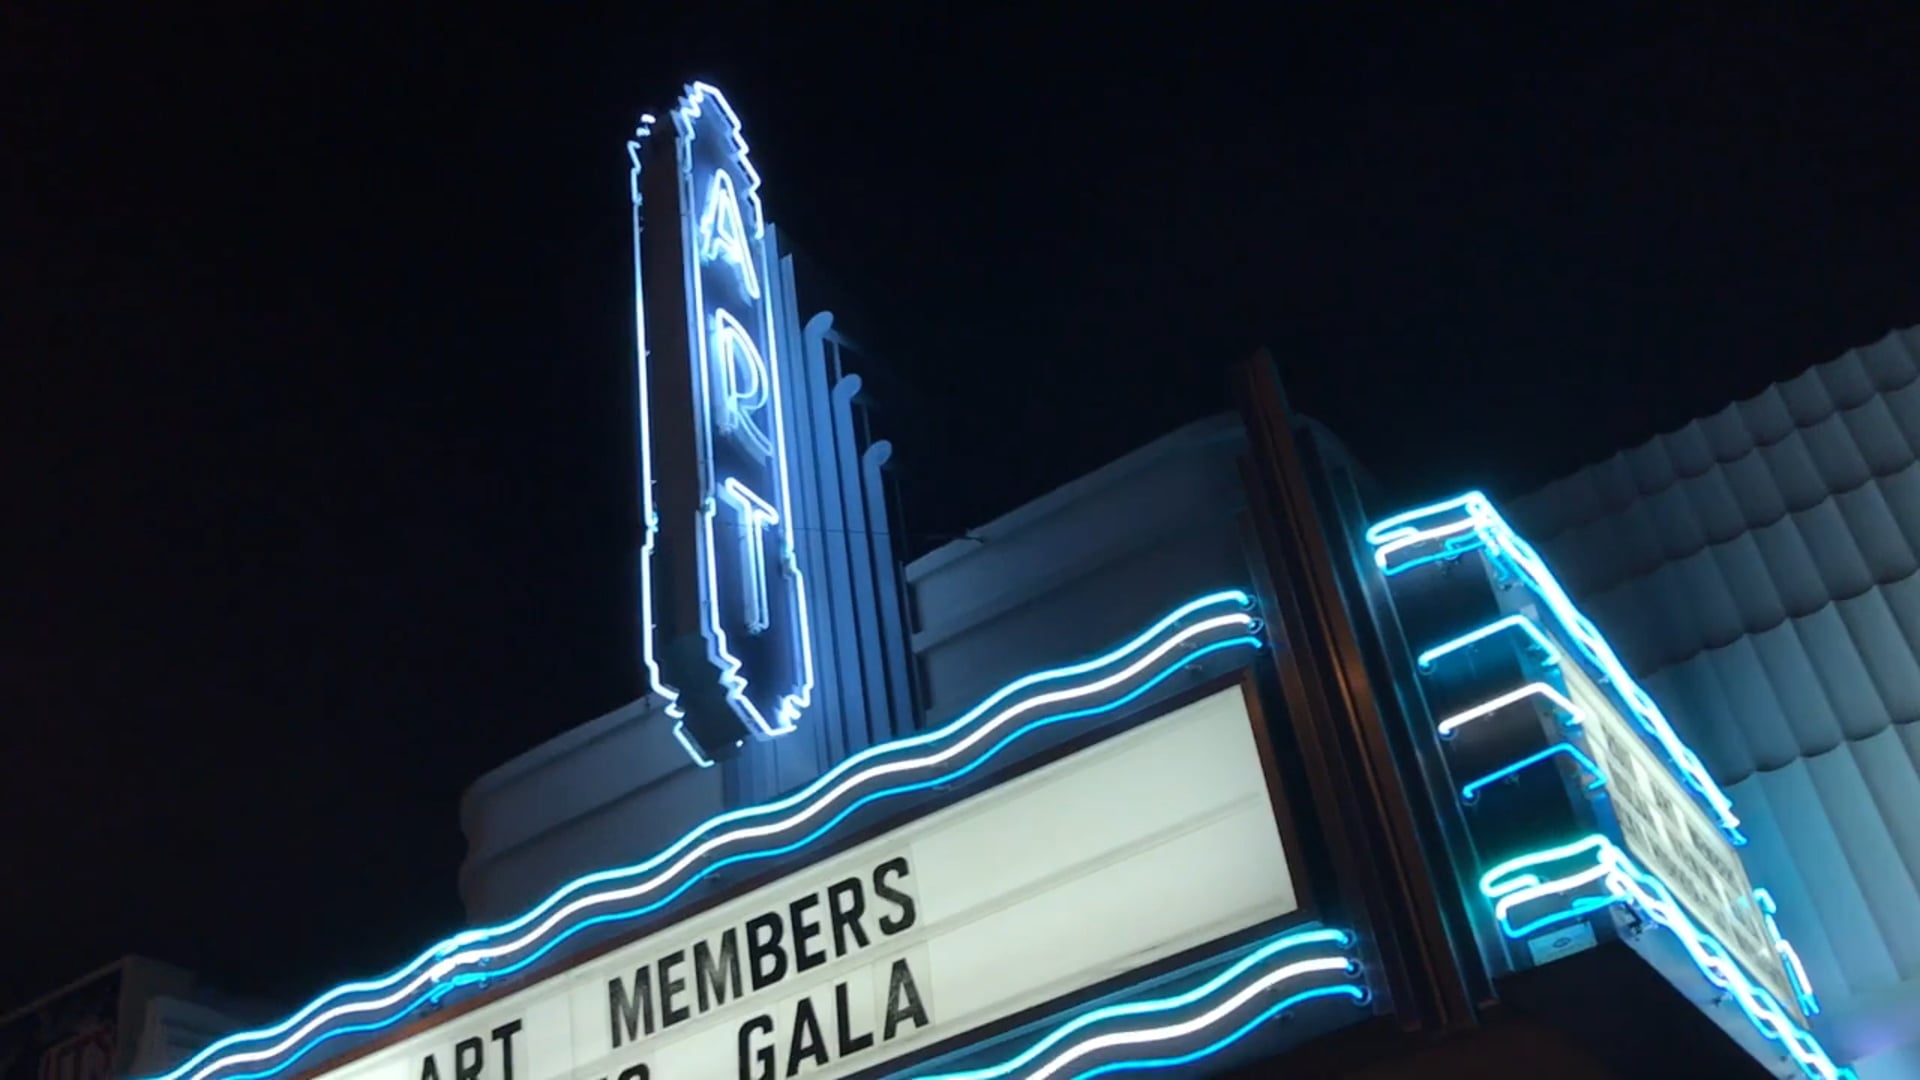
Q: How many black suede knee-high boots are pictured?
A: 0